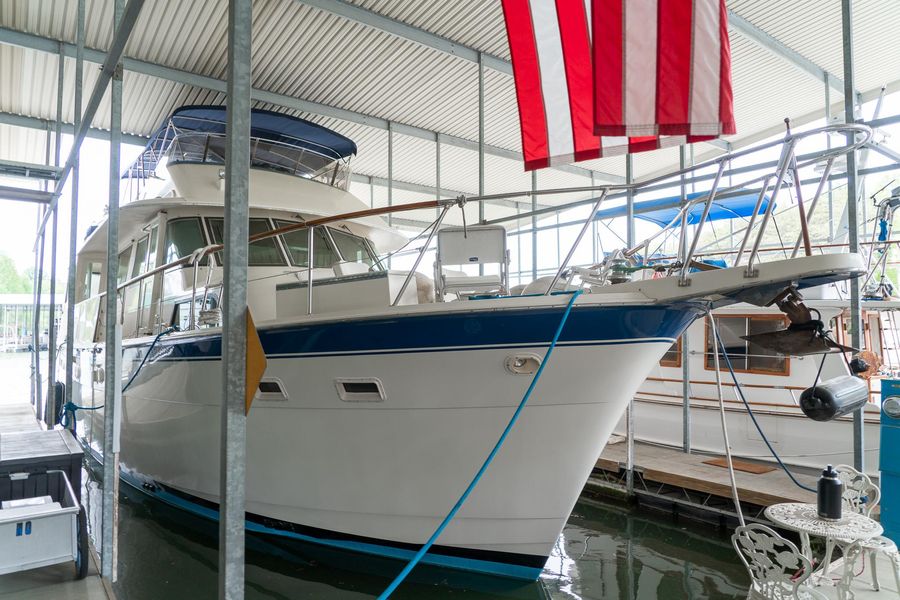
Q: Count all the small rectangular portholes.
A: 2